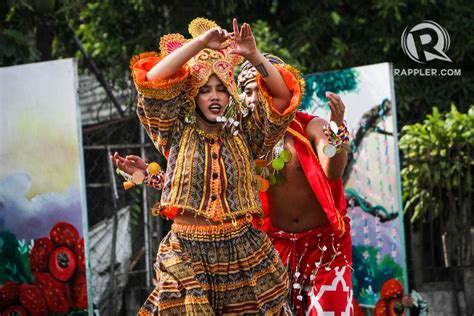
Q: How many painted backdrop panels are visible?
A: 2